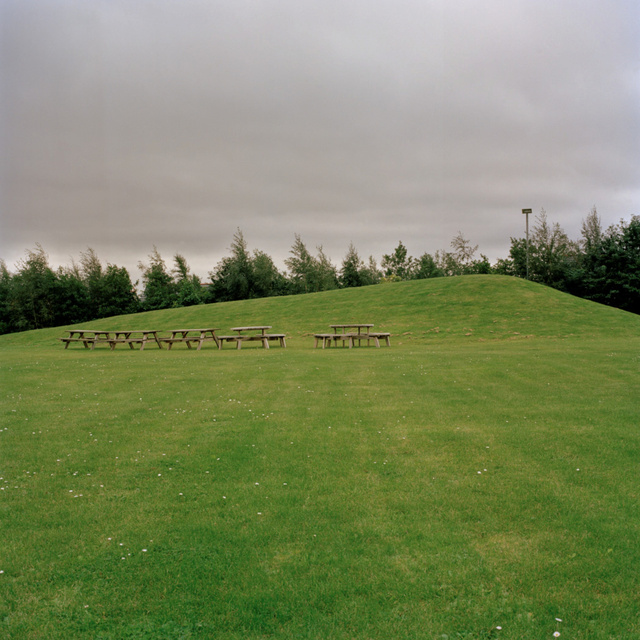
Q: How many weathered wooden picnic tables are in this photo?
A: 5